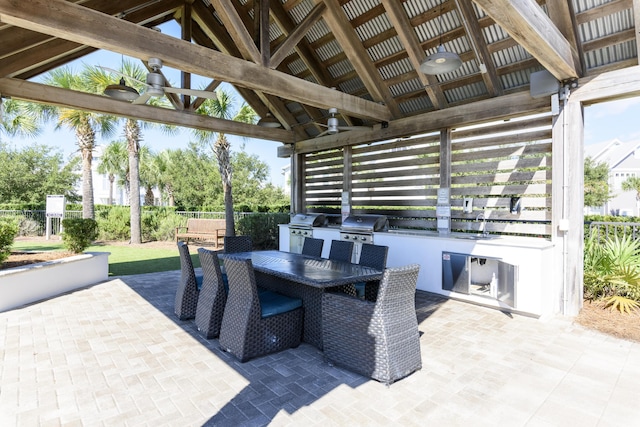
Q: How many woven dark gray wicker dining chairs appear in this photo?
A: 8